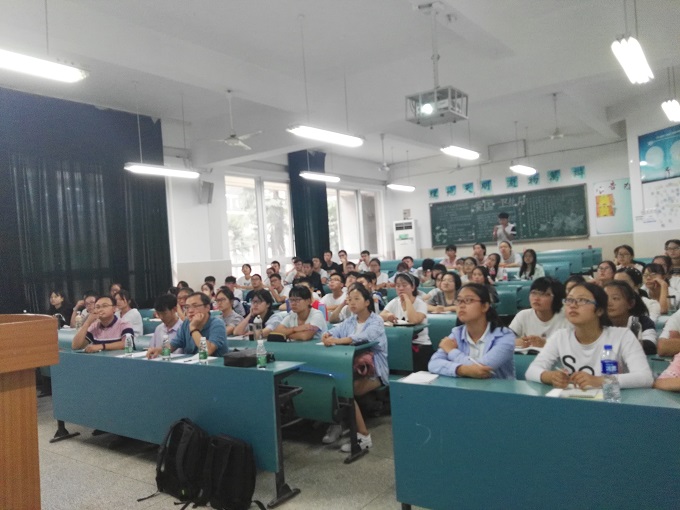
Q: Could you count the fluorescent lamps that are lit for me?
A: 9